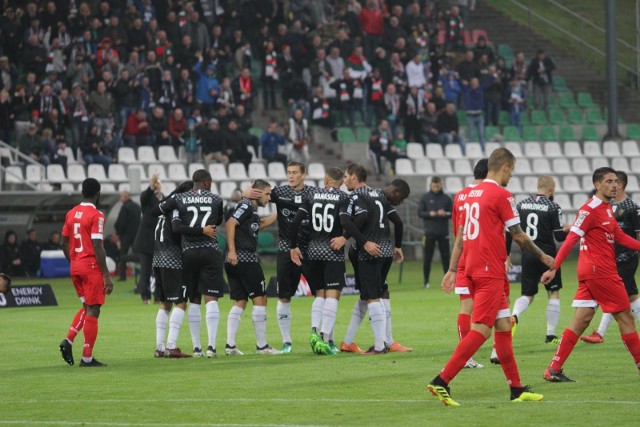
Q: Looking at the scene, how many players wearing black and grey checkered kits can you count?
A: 9